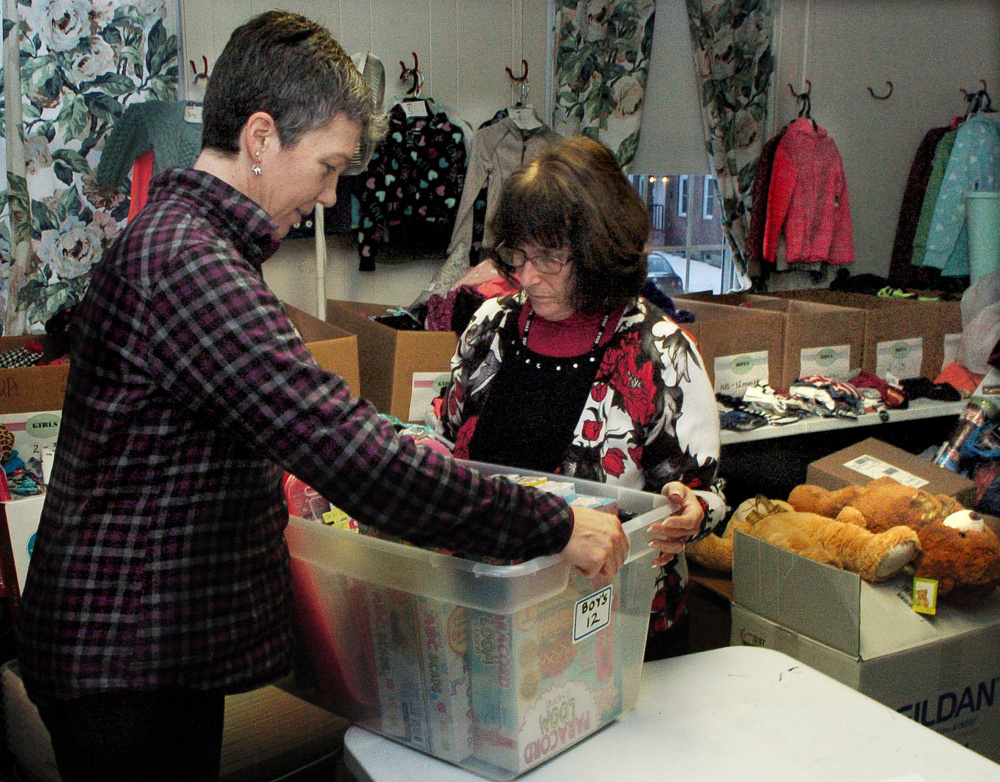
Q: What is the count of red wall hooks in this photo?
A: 6